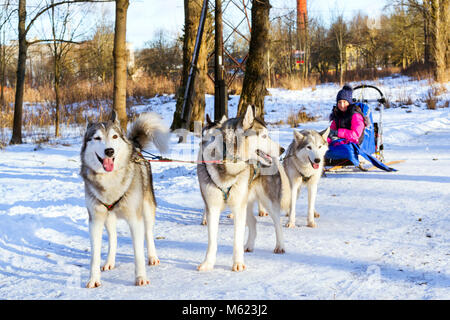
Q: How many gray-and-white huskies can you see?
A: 4